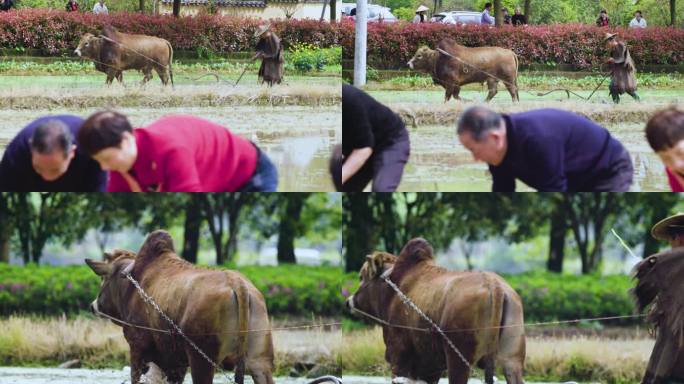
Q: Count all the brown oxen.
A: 4